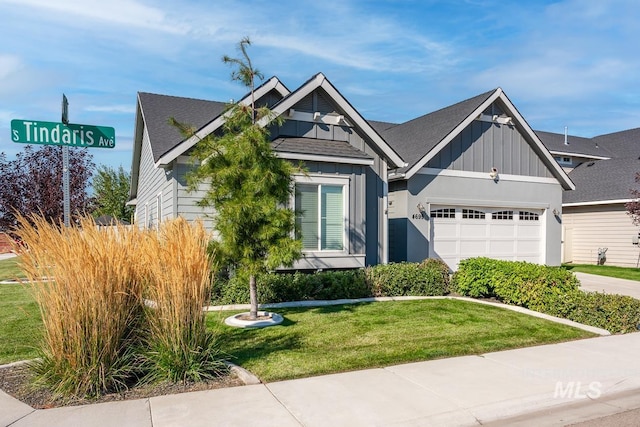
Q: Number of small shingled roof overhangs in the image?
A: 1